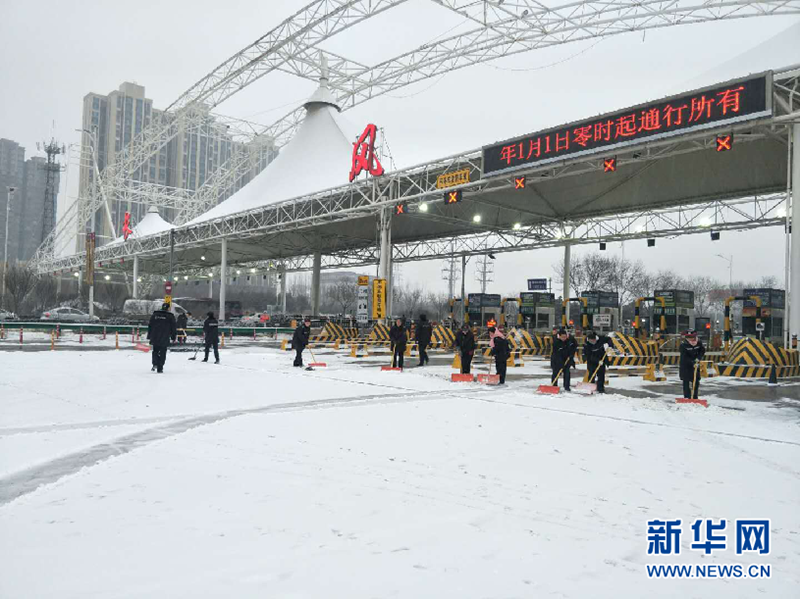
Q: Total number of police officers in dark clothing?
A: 11